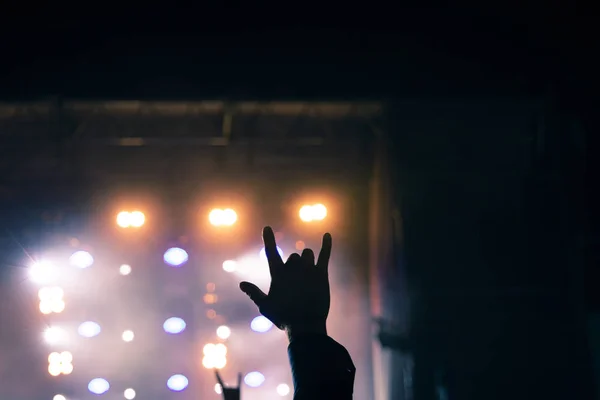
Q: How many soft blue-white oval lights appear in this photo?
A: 9